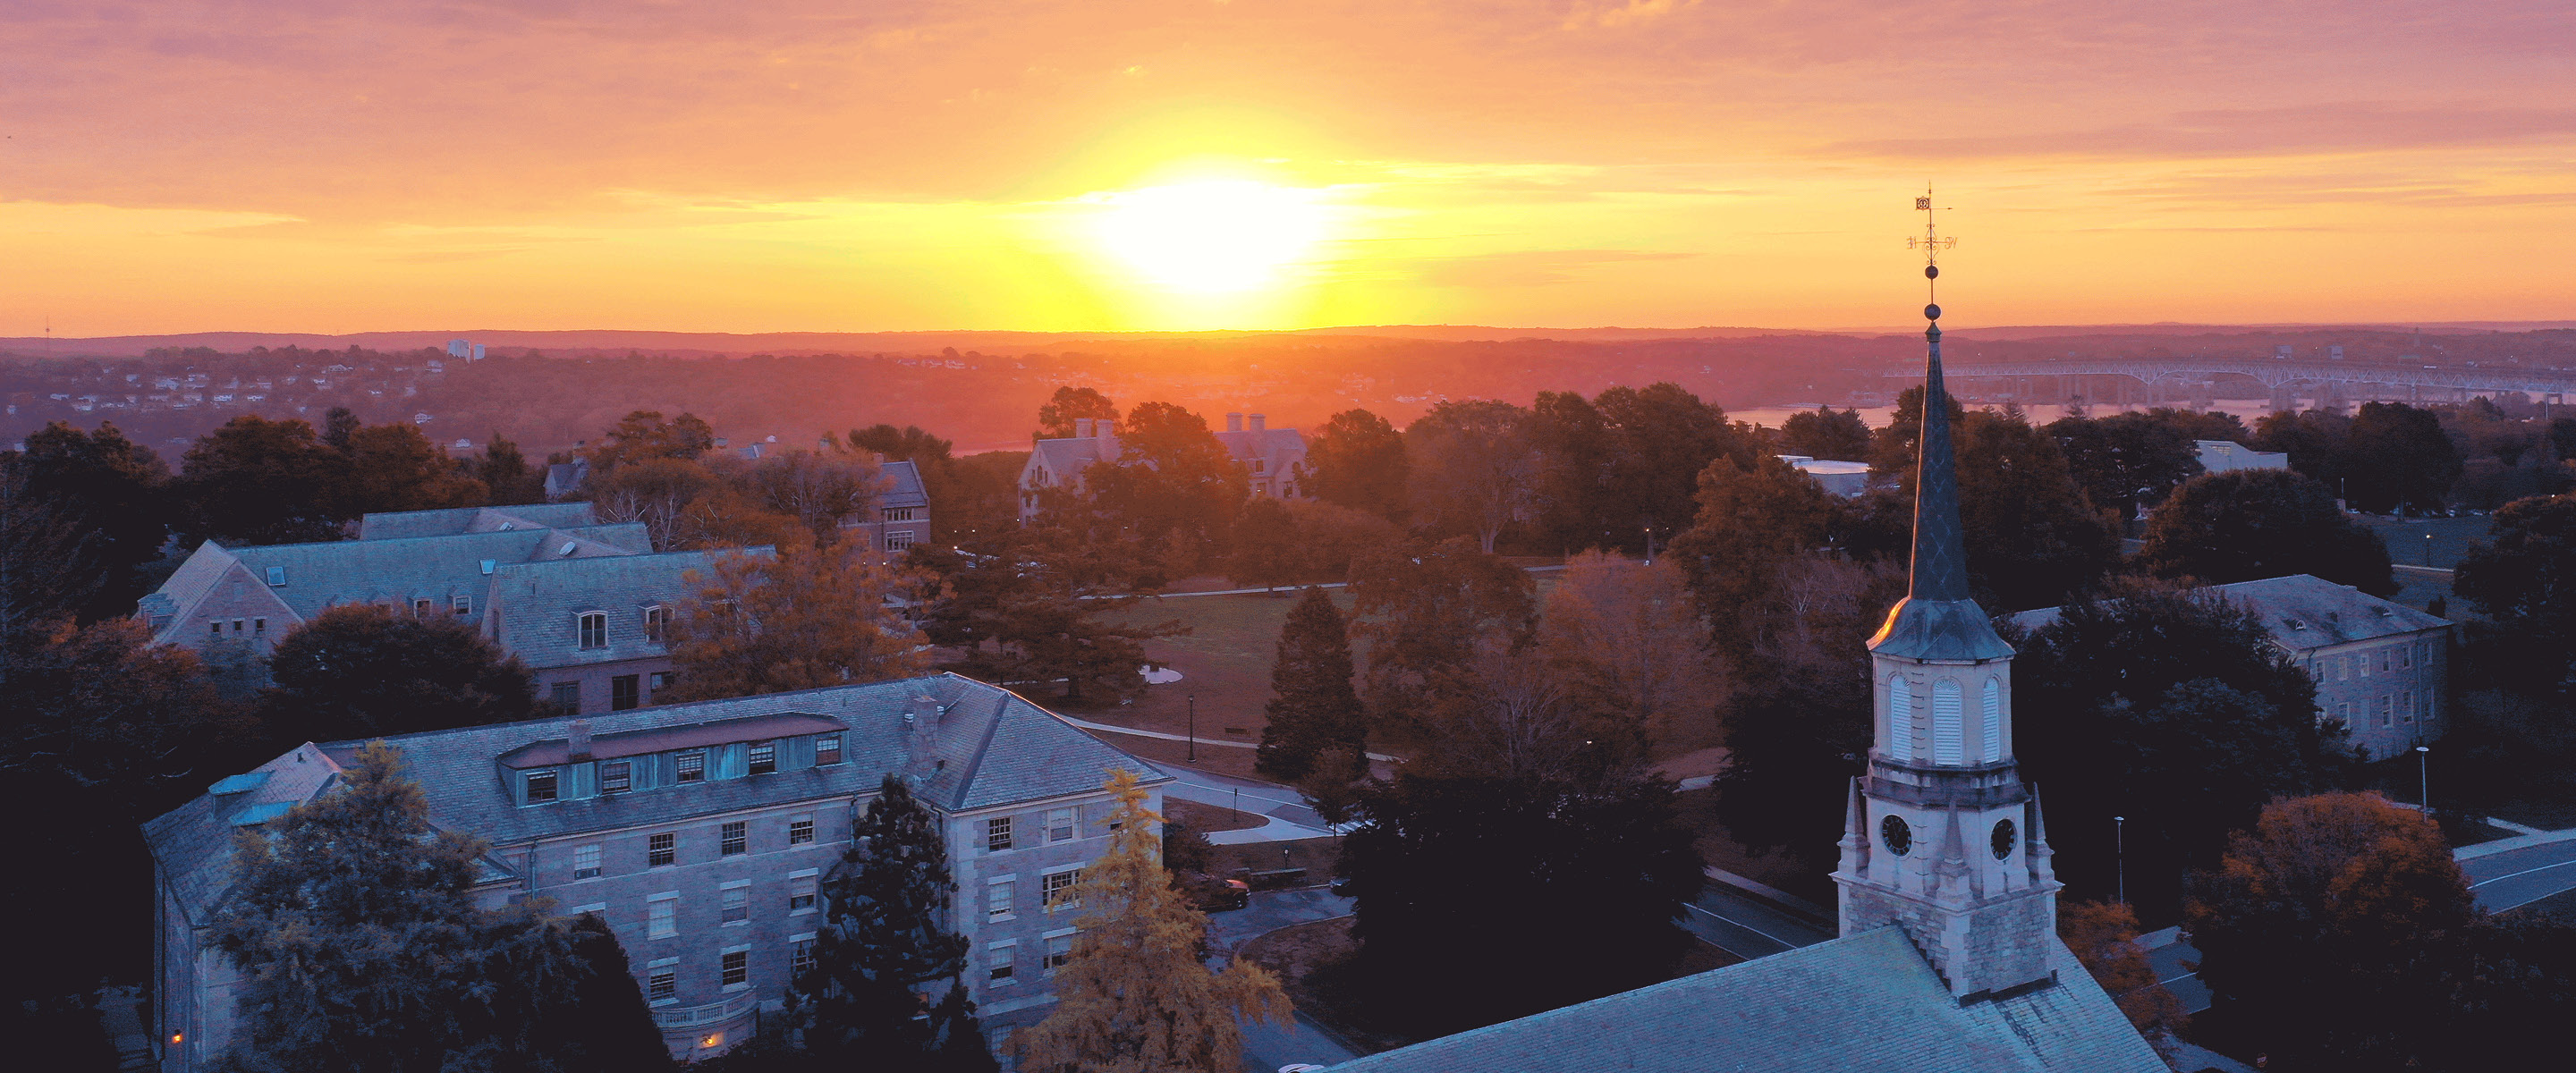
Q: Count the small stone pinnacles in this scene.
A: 3